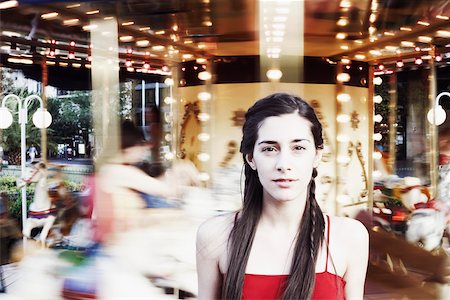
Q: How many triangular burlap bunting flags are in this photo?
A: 0